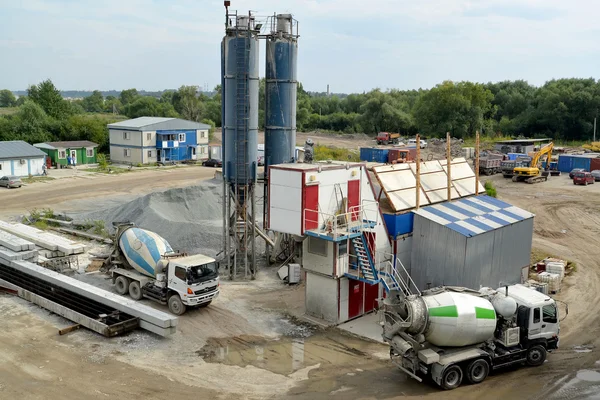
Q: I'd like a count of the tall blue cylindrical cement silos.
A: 2